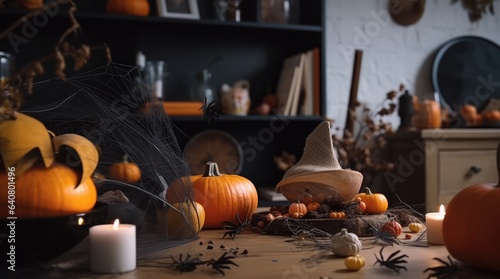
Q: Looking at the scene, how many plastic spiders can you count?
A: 7